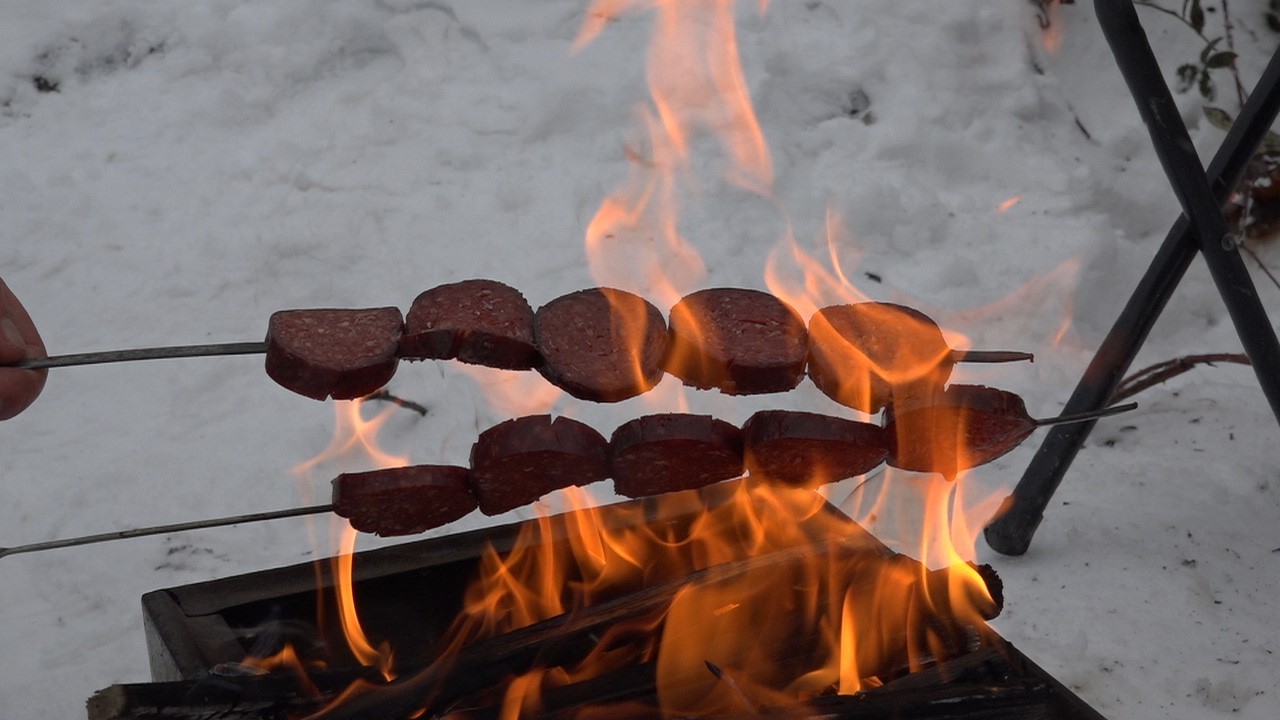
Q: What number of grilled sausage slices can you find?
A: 10